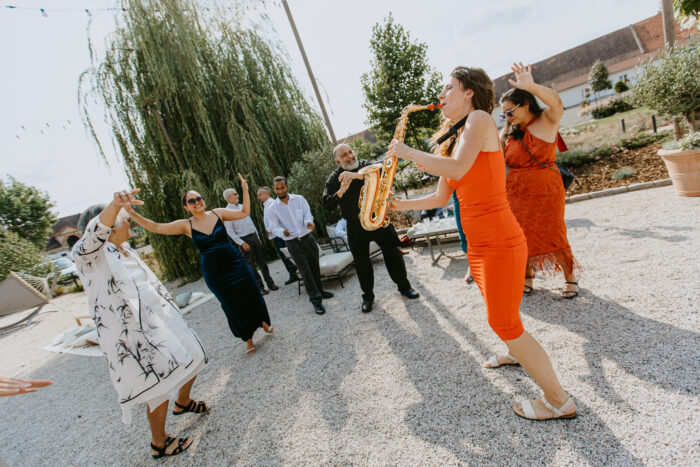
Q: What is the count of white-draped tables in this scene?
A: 0